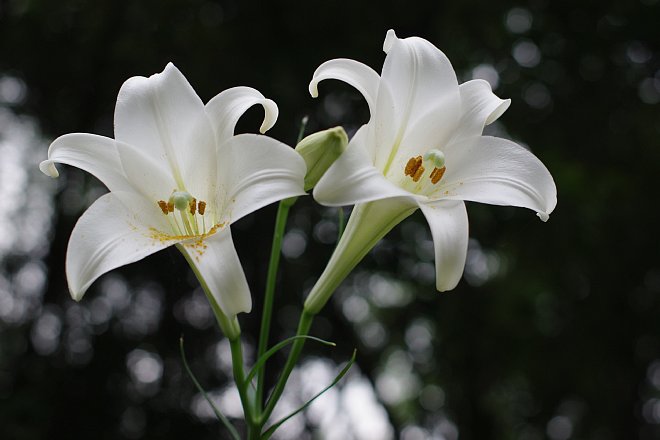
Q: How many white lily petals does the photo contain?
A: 12